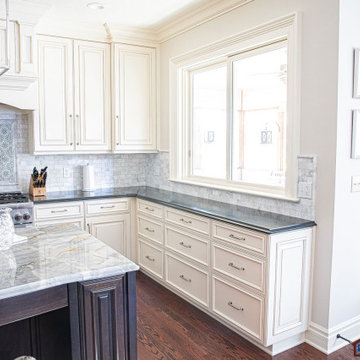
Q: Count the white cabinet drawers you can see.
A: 11